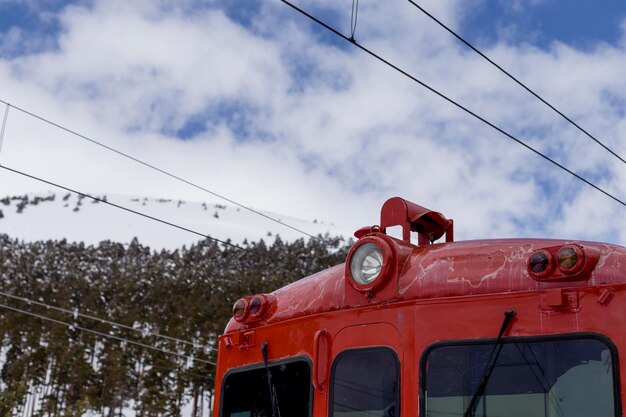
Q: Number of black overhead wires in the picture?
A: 4